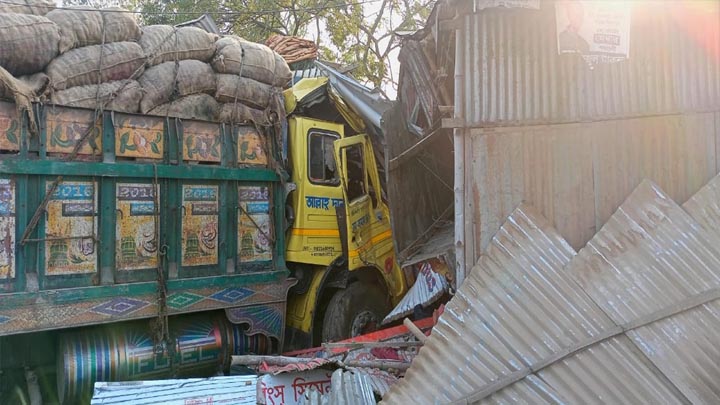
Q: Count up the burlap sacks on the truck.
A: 12